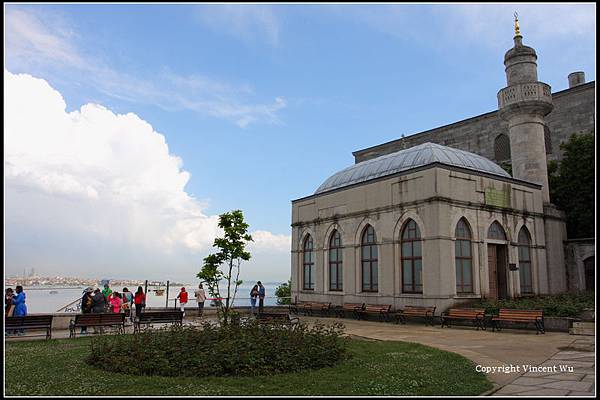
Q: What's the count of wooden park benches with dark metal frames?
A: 11